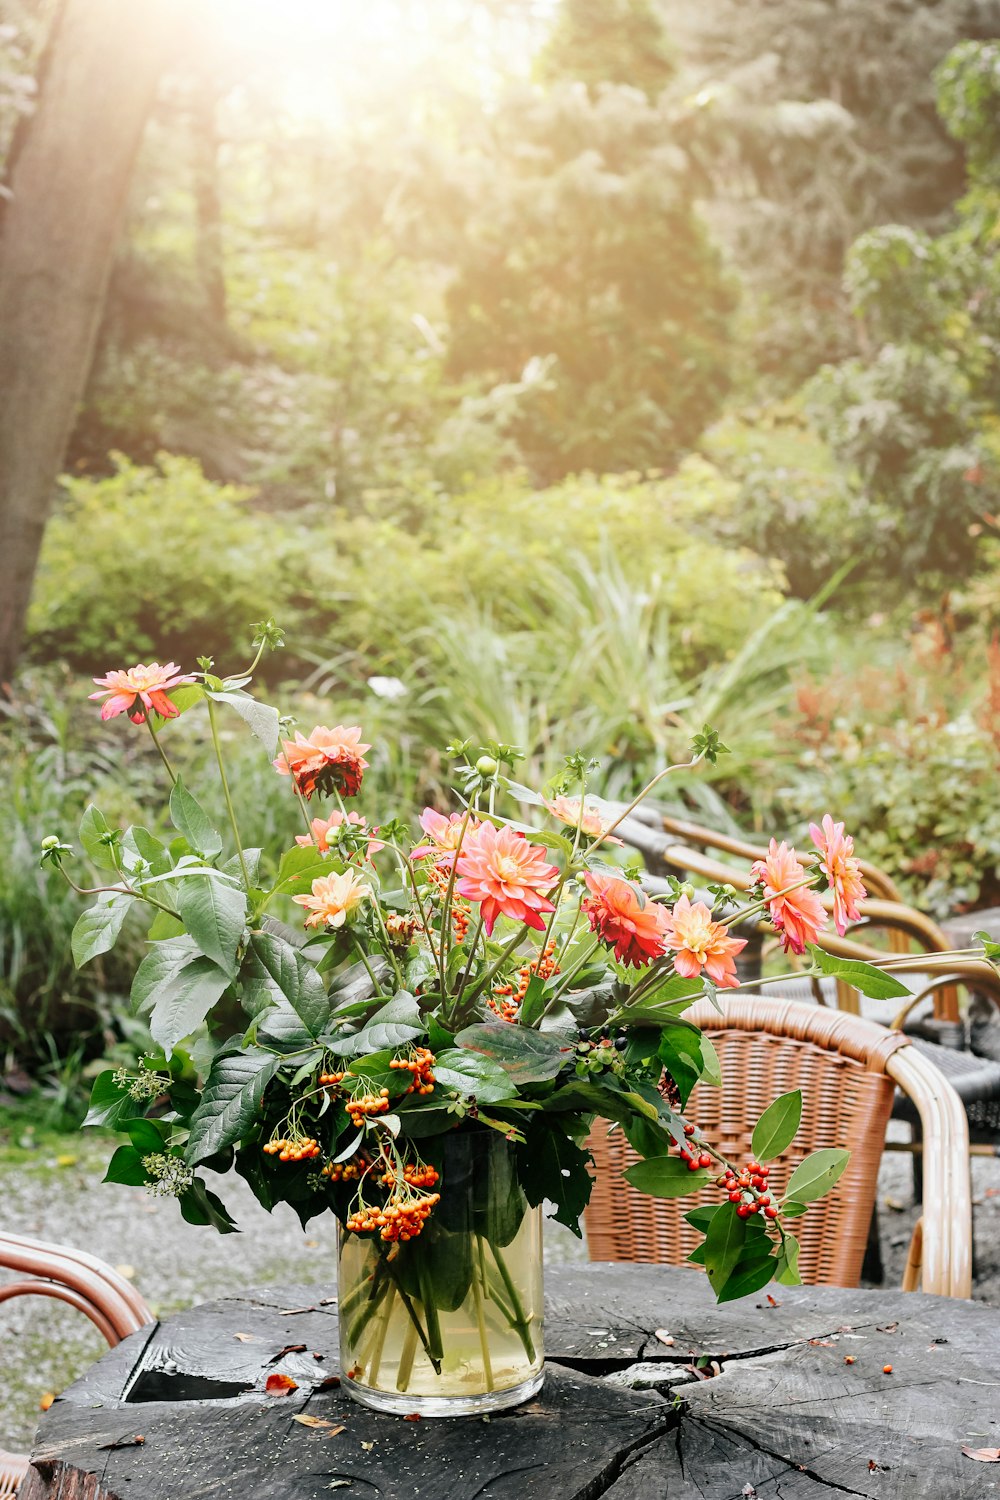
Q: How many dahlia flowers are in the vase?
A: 11